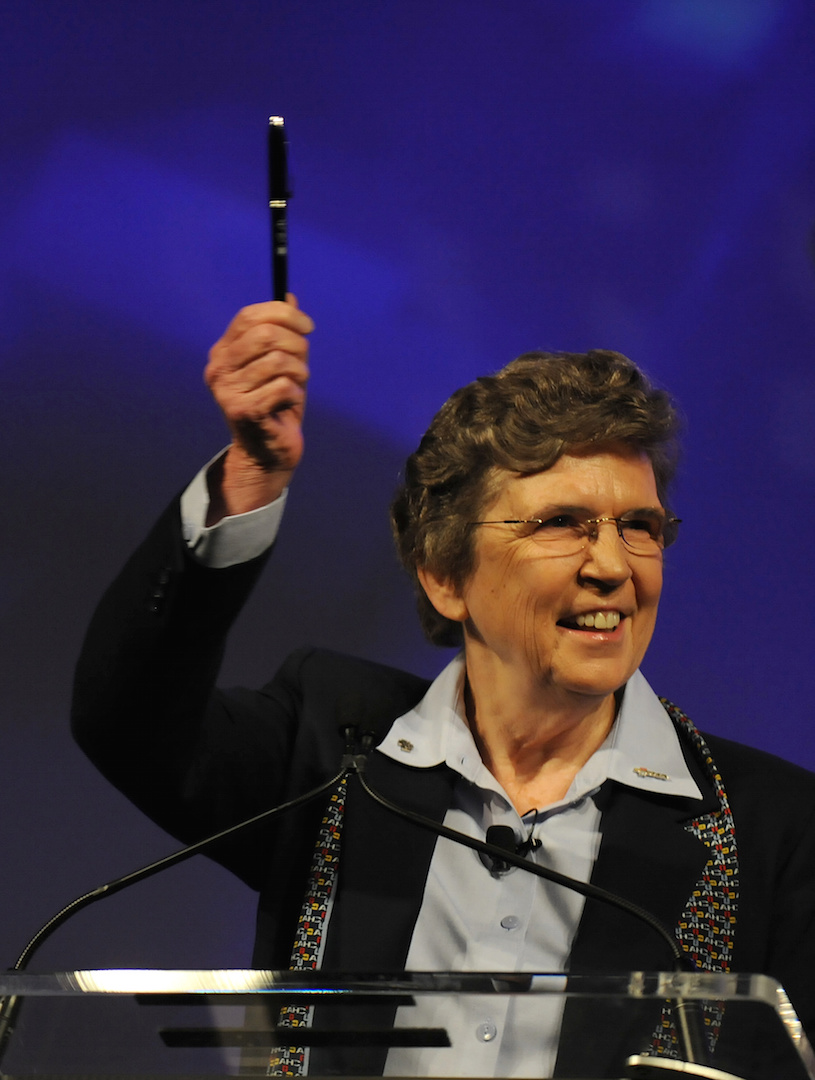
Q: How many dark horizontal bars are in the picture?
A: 2